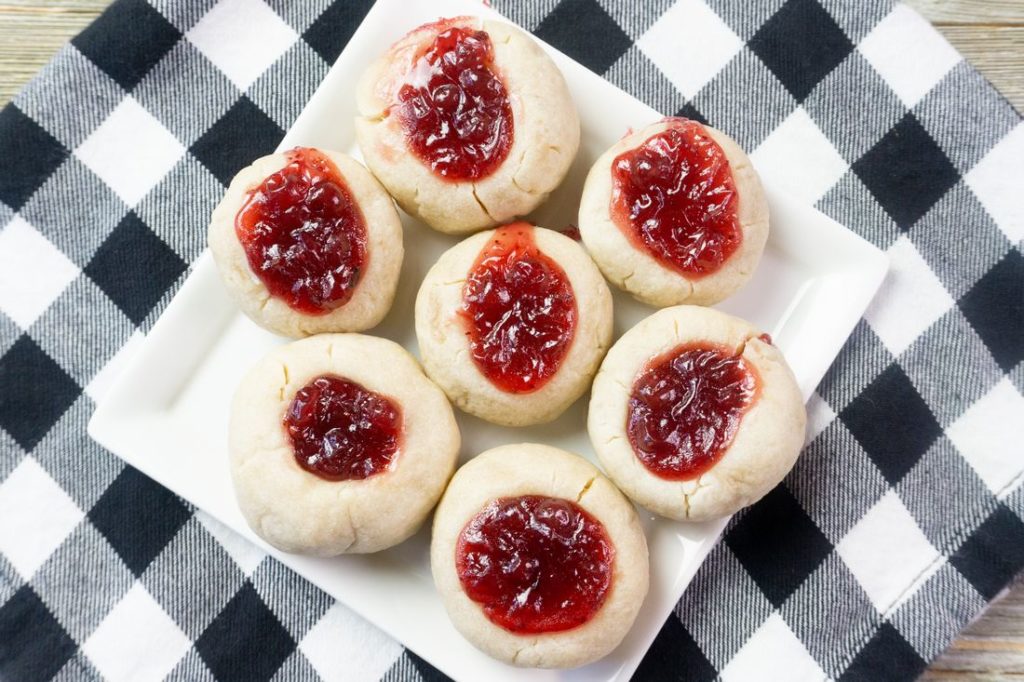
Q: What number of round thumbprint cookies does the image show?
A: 7